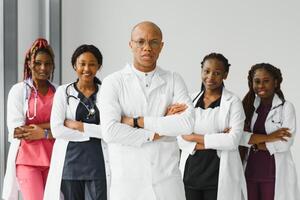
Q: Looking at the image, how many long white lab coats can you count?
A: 5